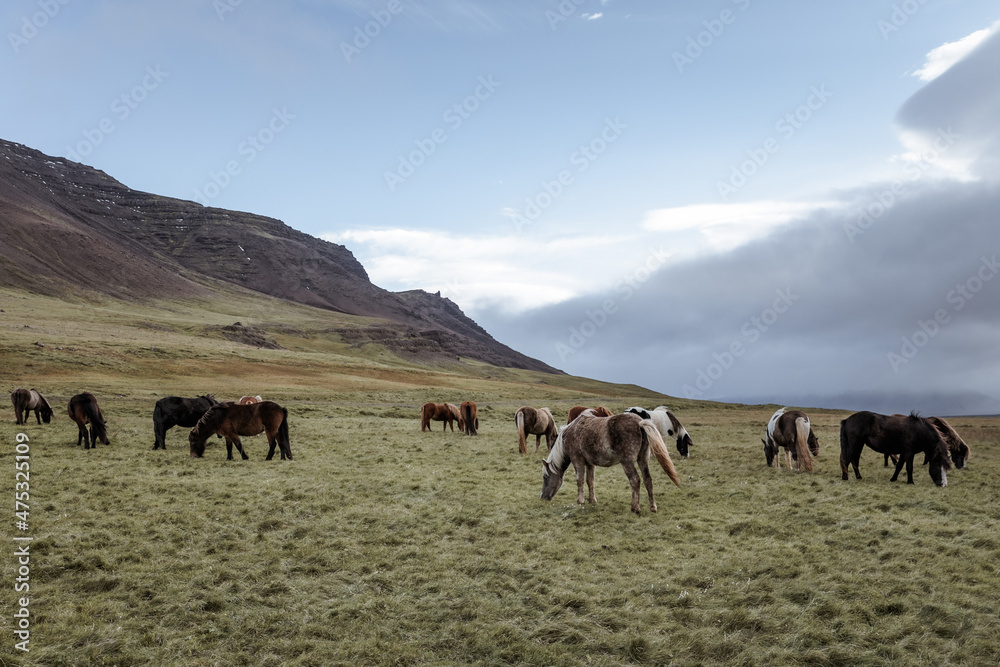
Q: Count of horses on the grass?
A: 15